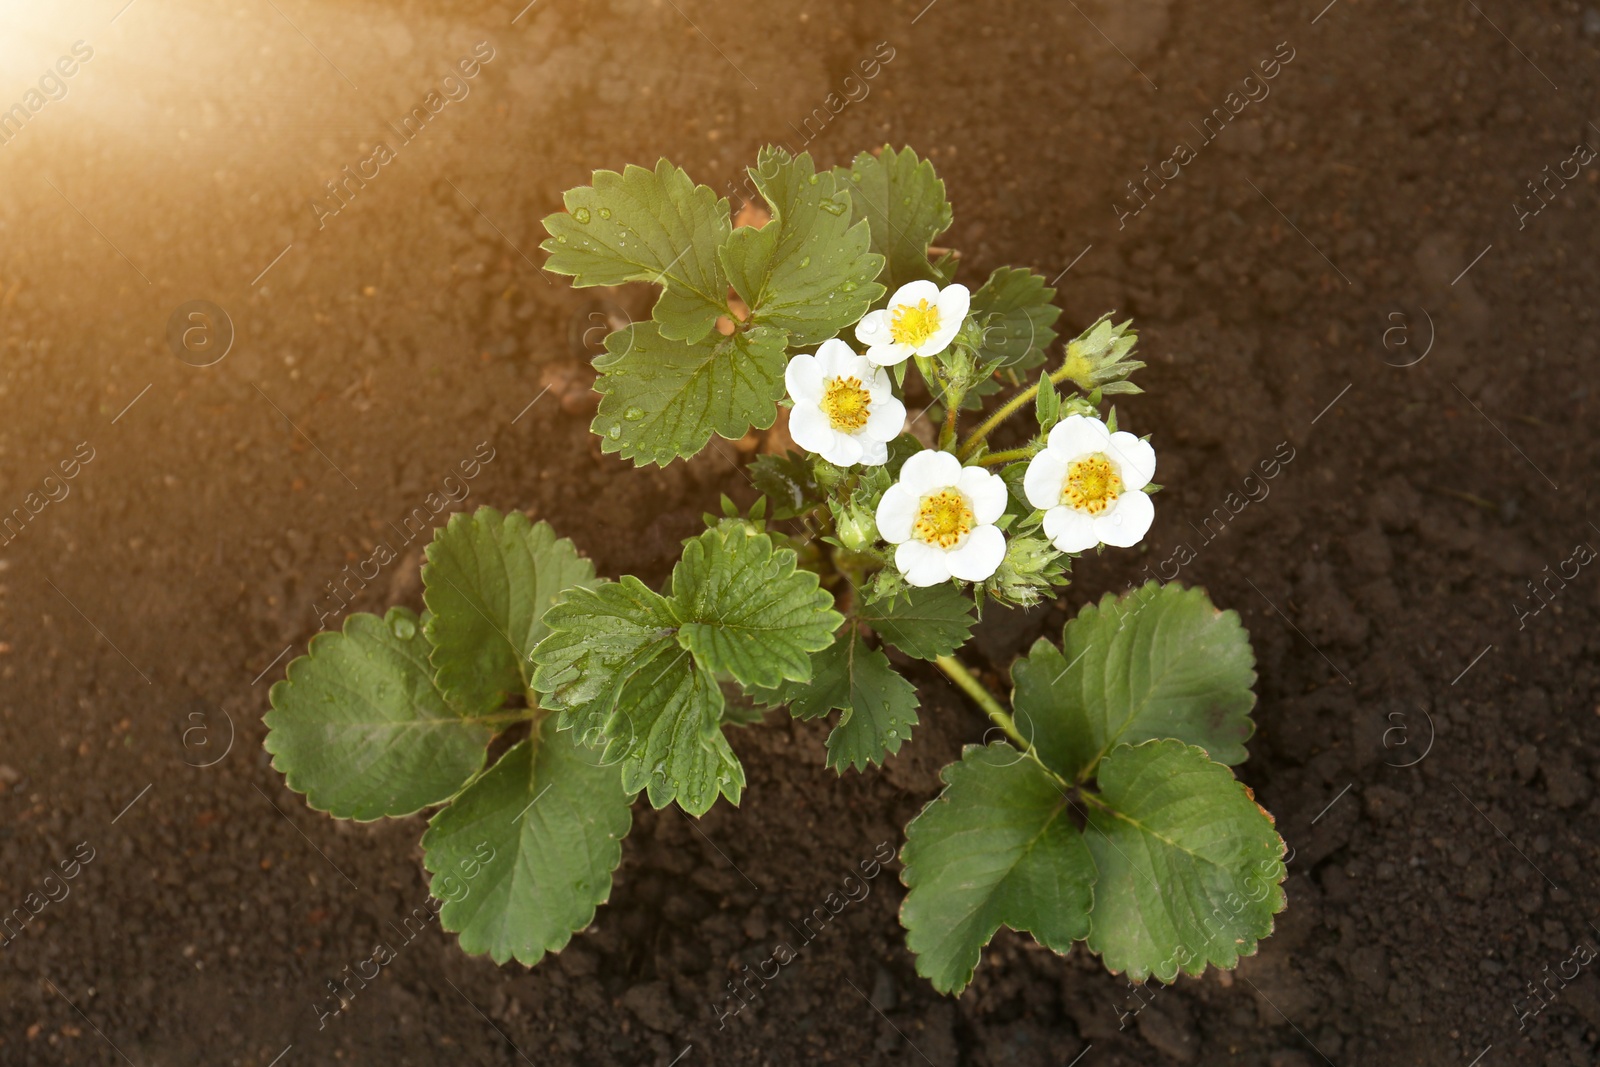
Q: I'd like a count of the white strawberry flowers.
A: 4